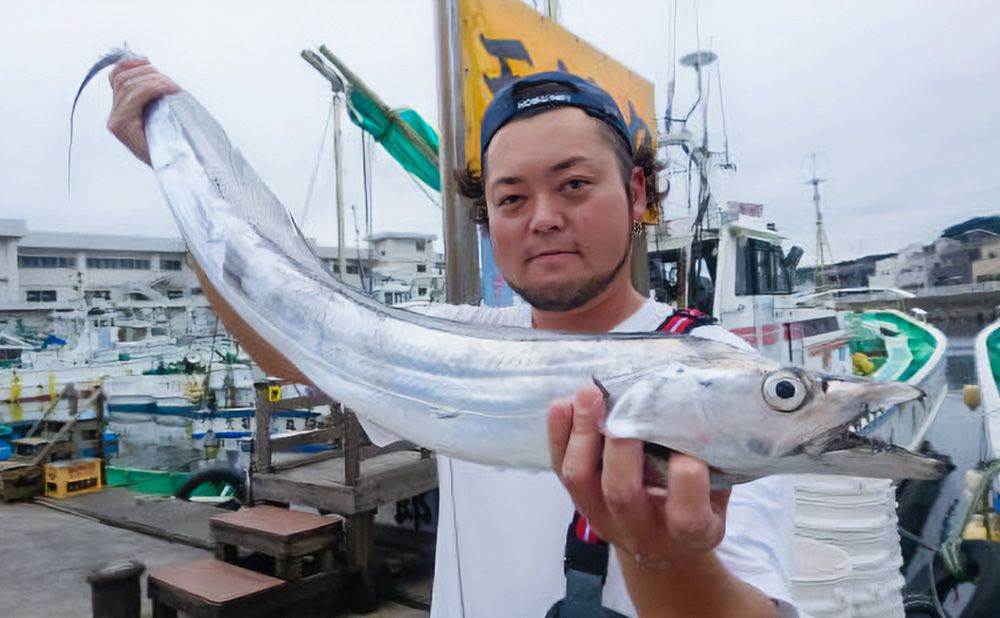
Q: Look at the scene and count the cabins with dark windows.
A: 1